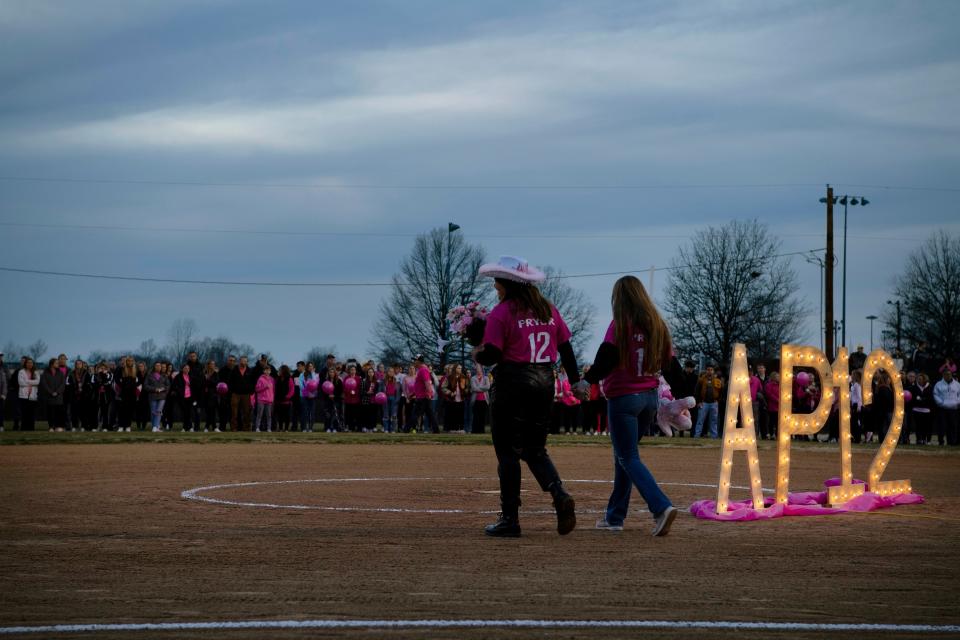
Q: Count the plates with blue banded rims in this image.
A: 0